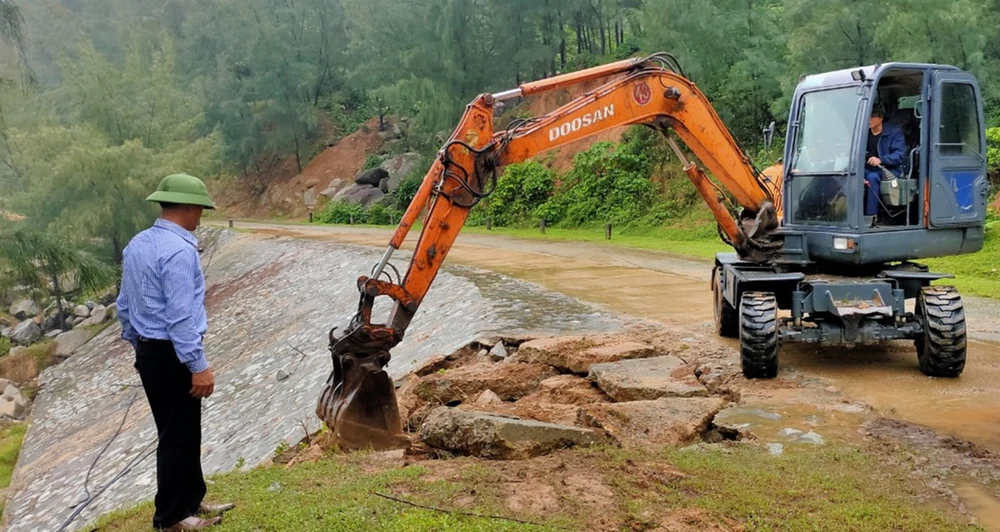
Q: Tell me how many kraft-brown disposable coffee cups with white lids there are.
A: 0